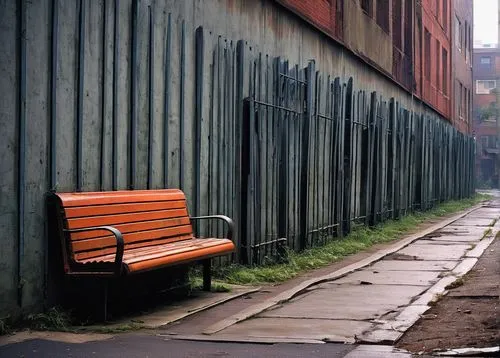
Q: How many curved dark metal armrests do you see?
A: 2